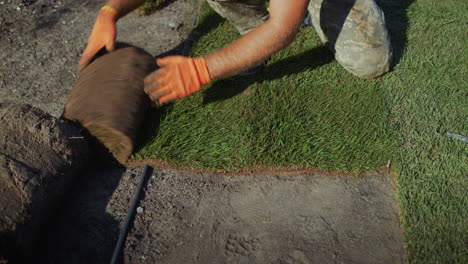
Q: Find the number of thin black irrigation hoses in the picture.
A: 1